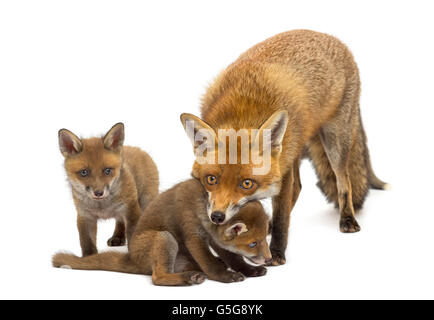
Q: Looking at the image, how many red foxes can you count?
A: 3